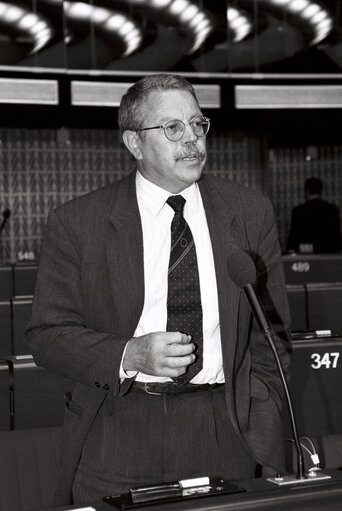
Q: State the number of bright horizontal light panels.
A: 3